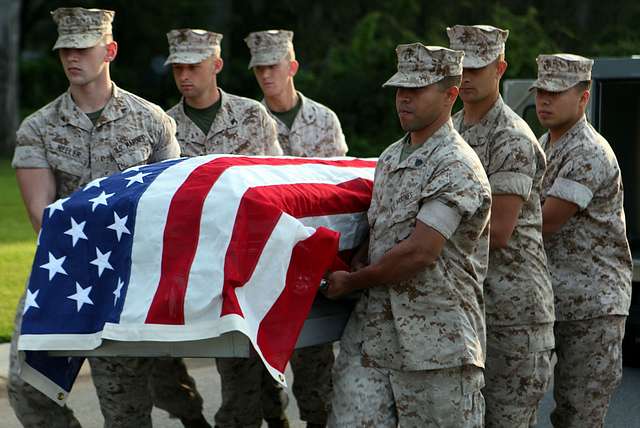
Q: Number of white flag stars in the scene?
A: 12